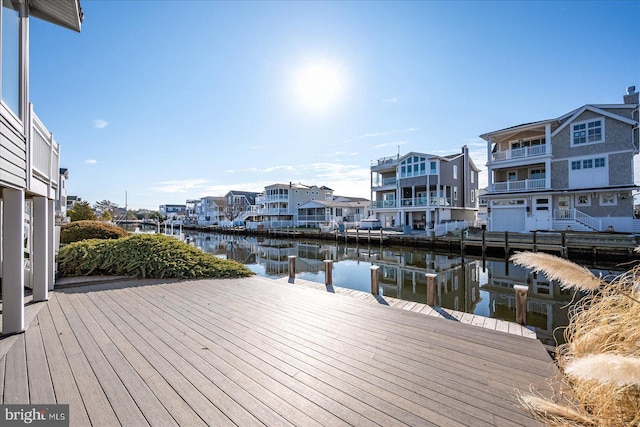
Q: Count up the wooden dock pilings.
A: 5